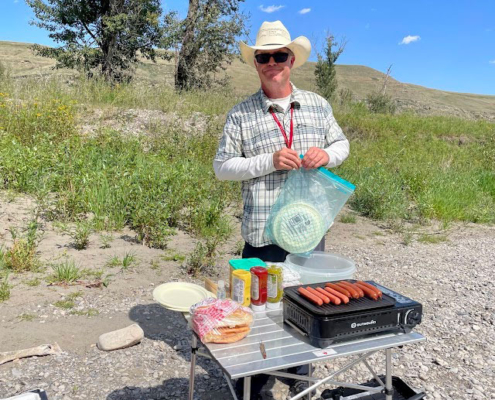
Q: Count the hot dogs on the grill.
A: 9